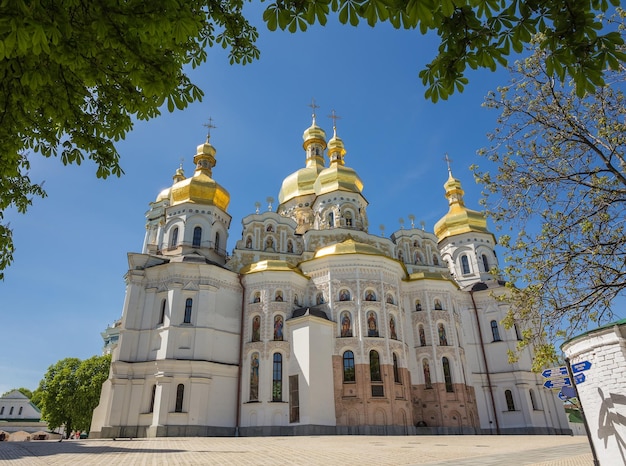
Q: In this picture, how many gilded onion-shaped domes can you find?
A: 5